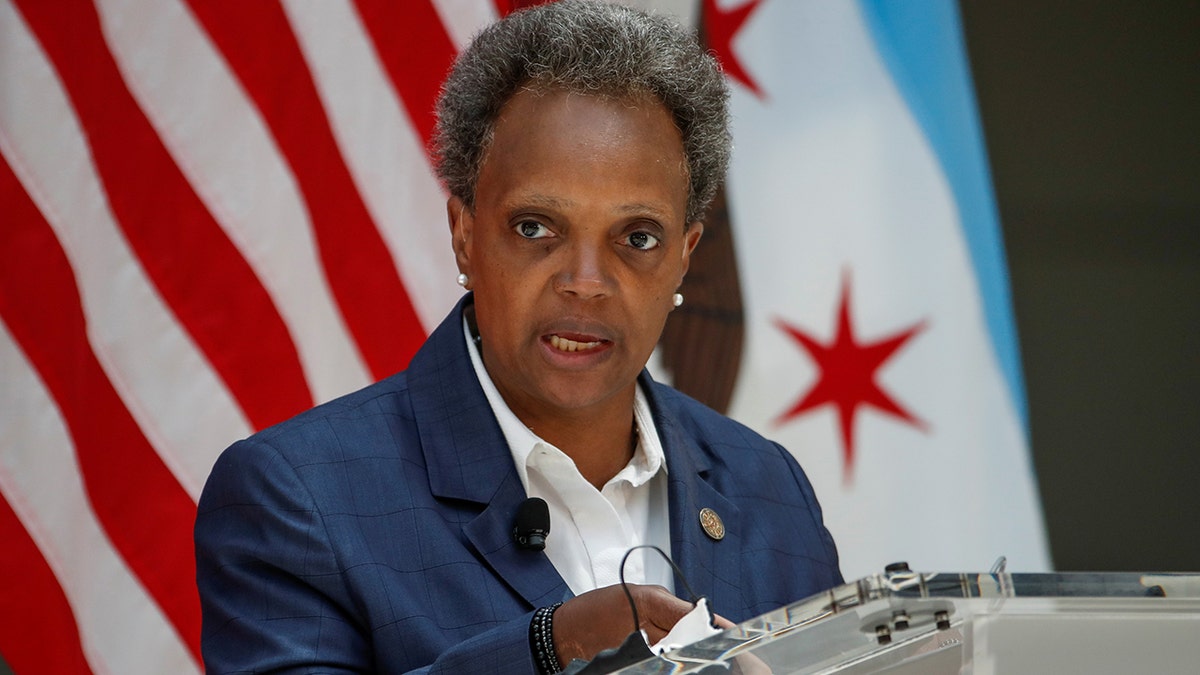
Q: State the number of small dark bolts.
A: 3